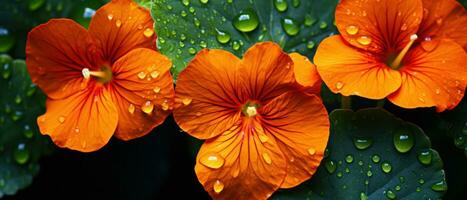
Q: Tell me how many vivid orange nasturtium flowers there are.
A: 3